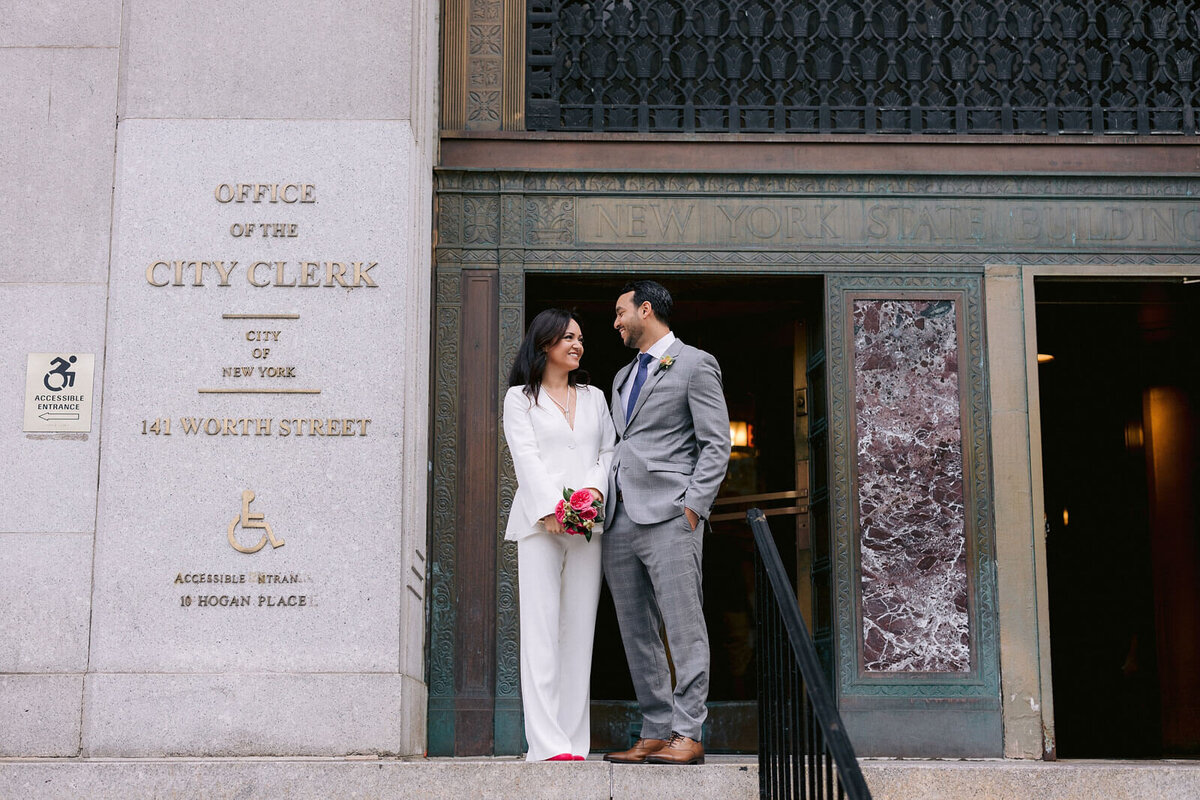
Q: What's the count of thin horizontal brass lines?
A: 2